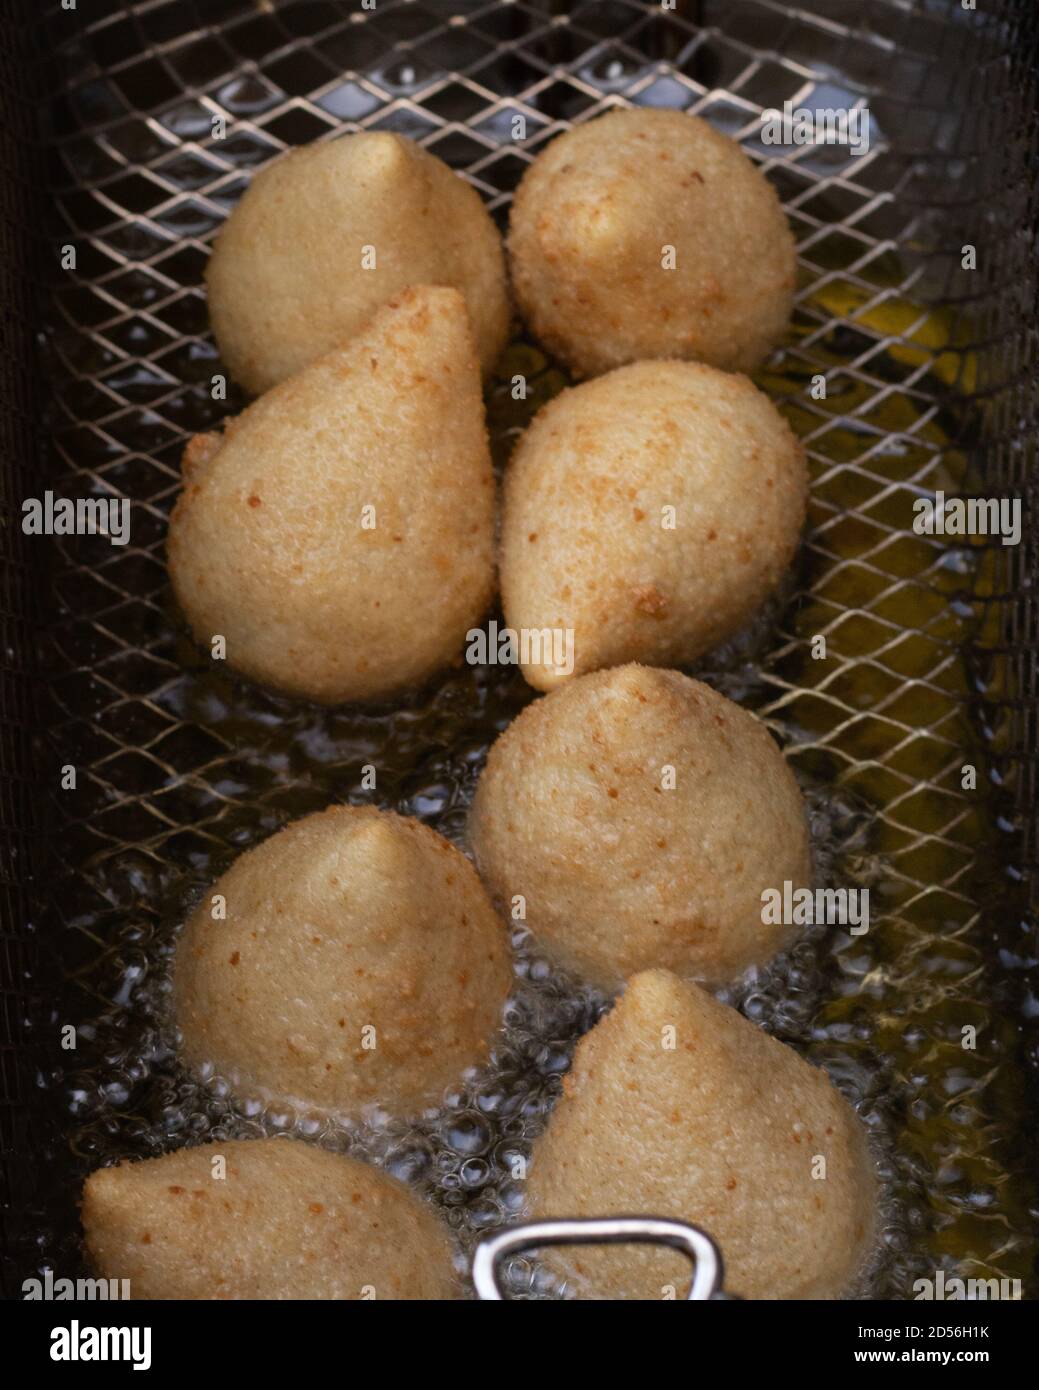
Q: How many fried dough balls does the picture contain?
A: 8